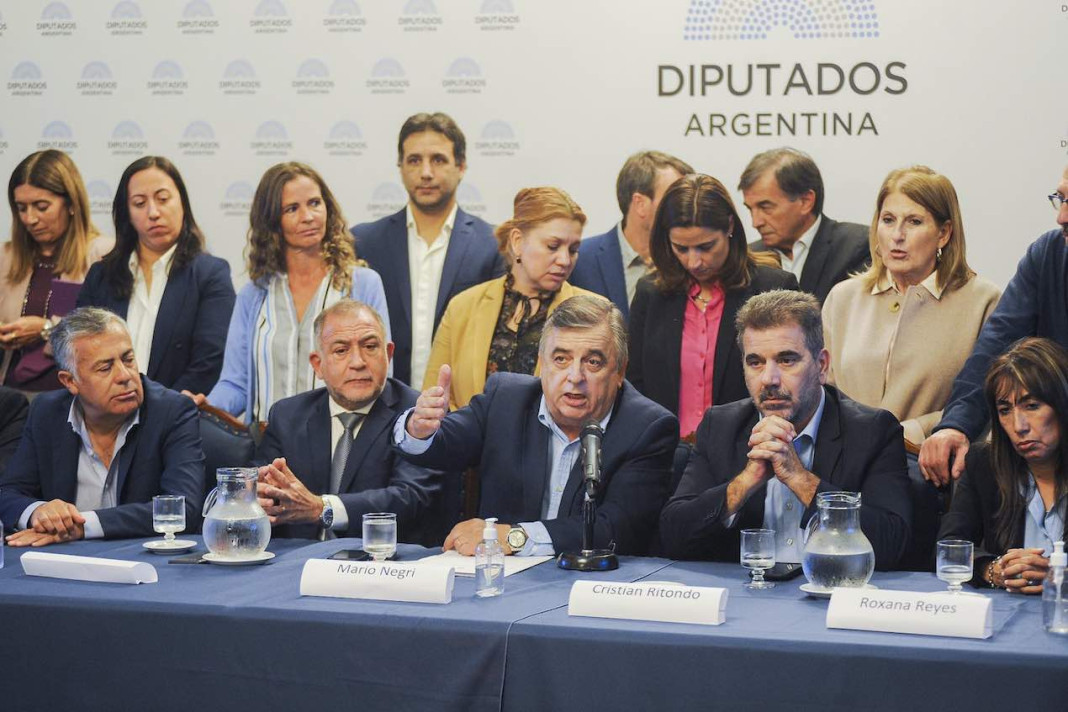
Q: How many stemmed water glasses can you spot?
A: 4